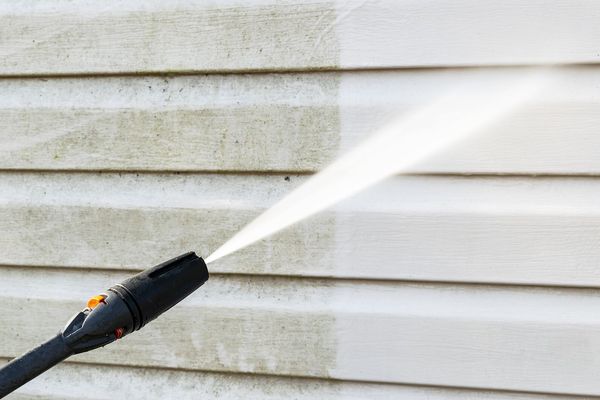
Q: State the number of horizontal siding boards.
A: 5